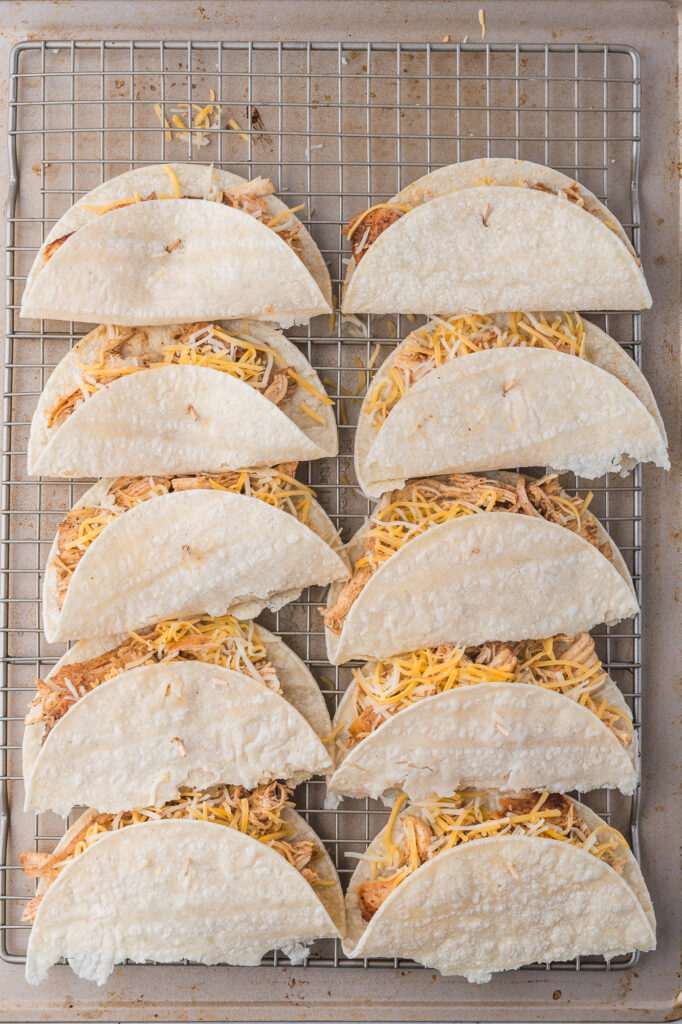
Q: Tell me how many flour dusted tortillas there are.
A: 10